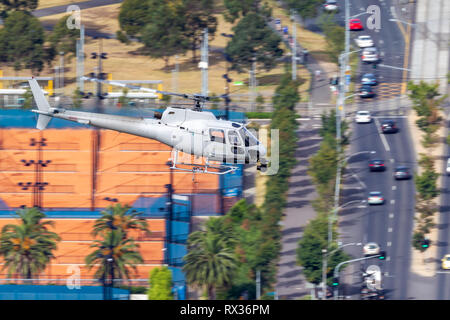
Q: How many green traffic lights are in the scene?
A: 3